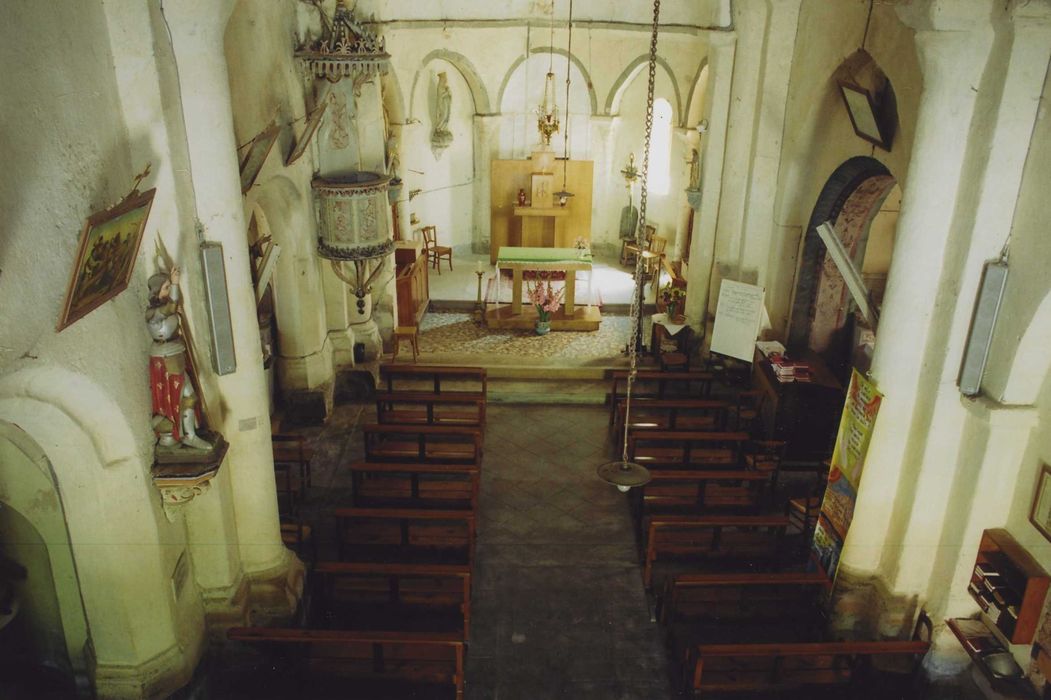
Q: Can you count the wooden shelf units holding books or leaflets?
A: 1